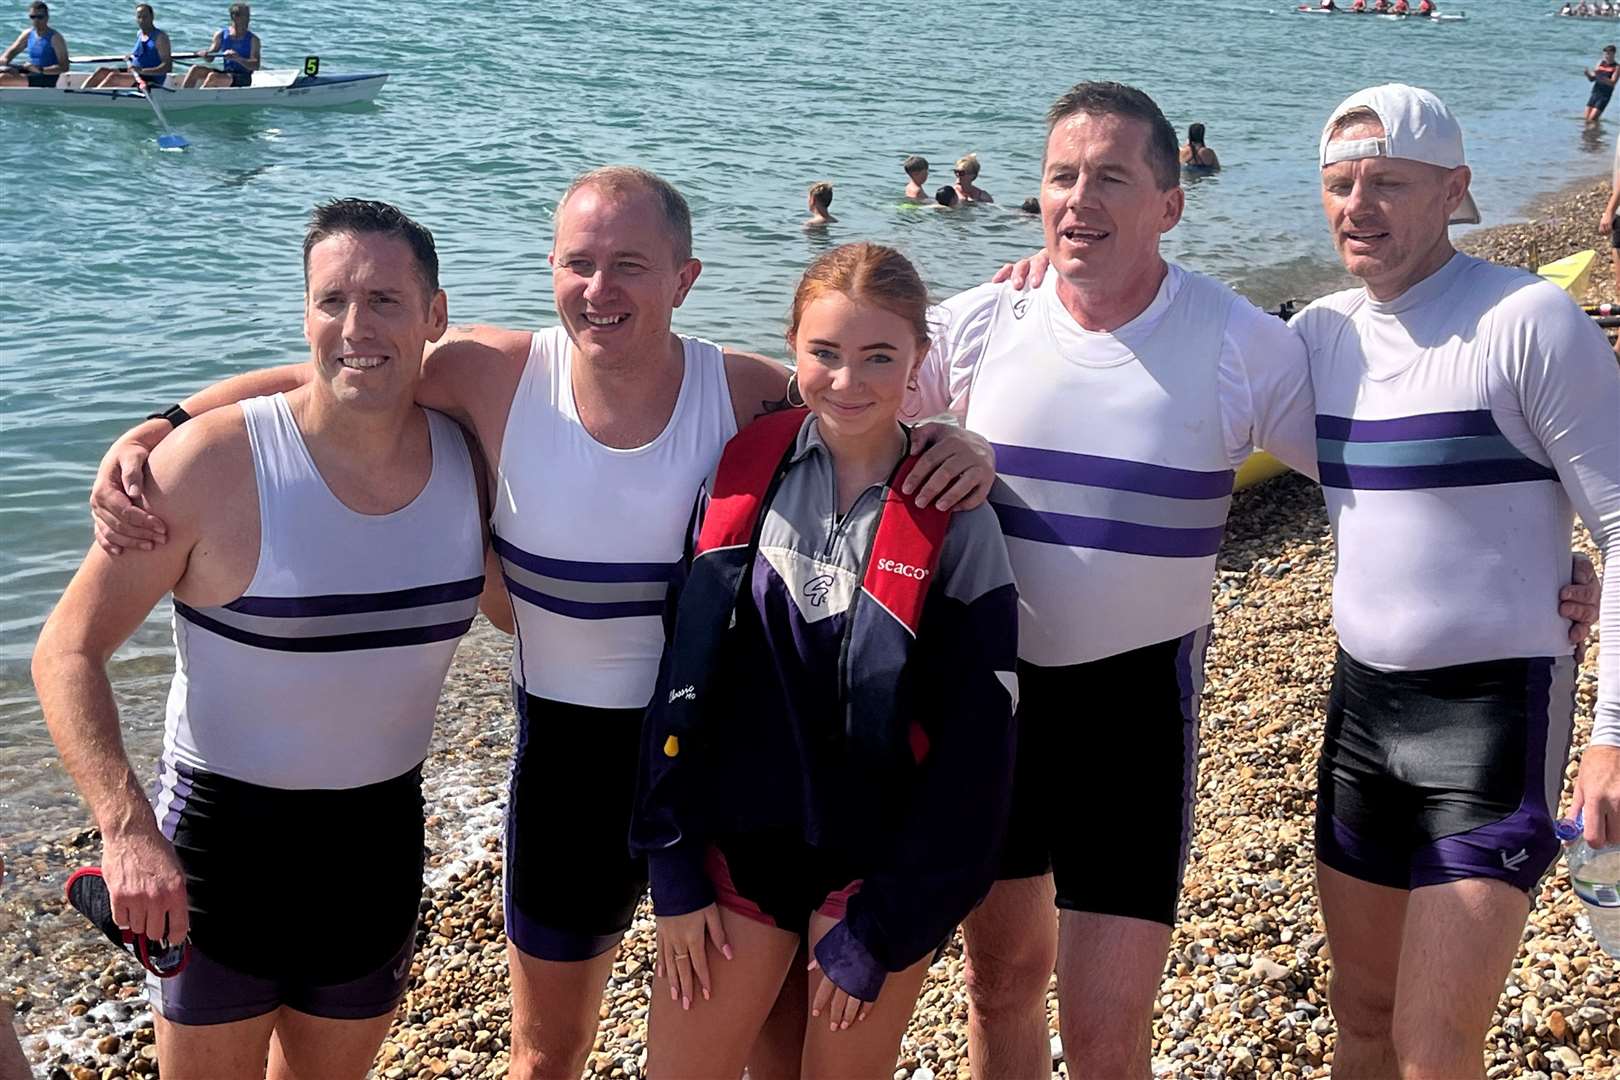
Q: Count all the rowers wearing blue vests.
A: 3